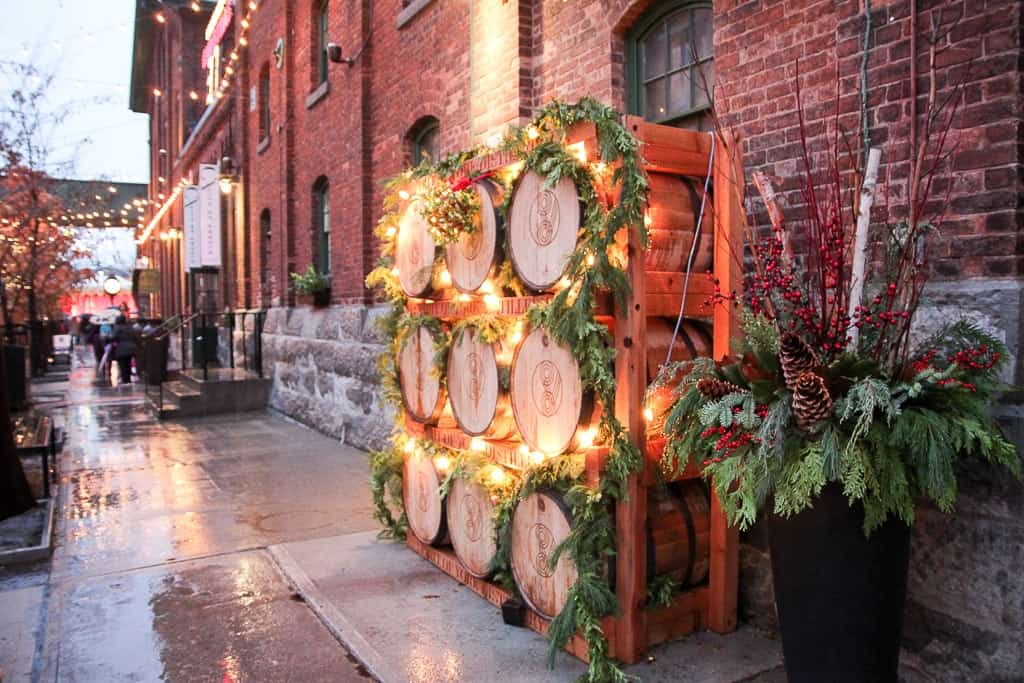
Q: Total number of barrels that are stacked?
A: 9